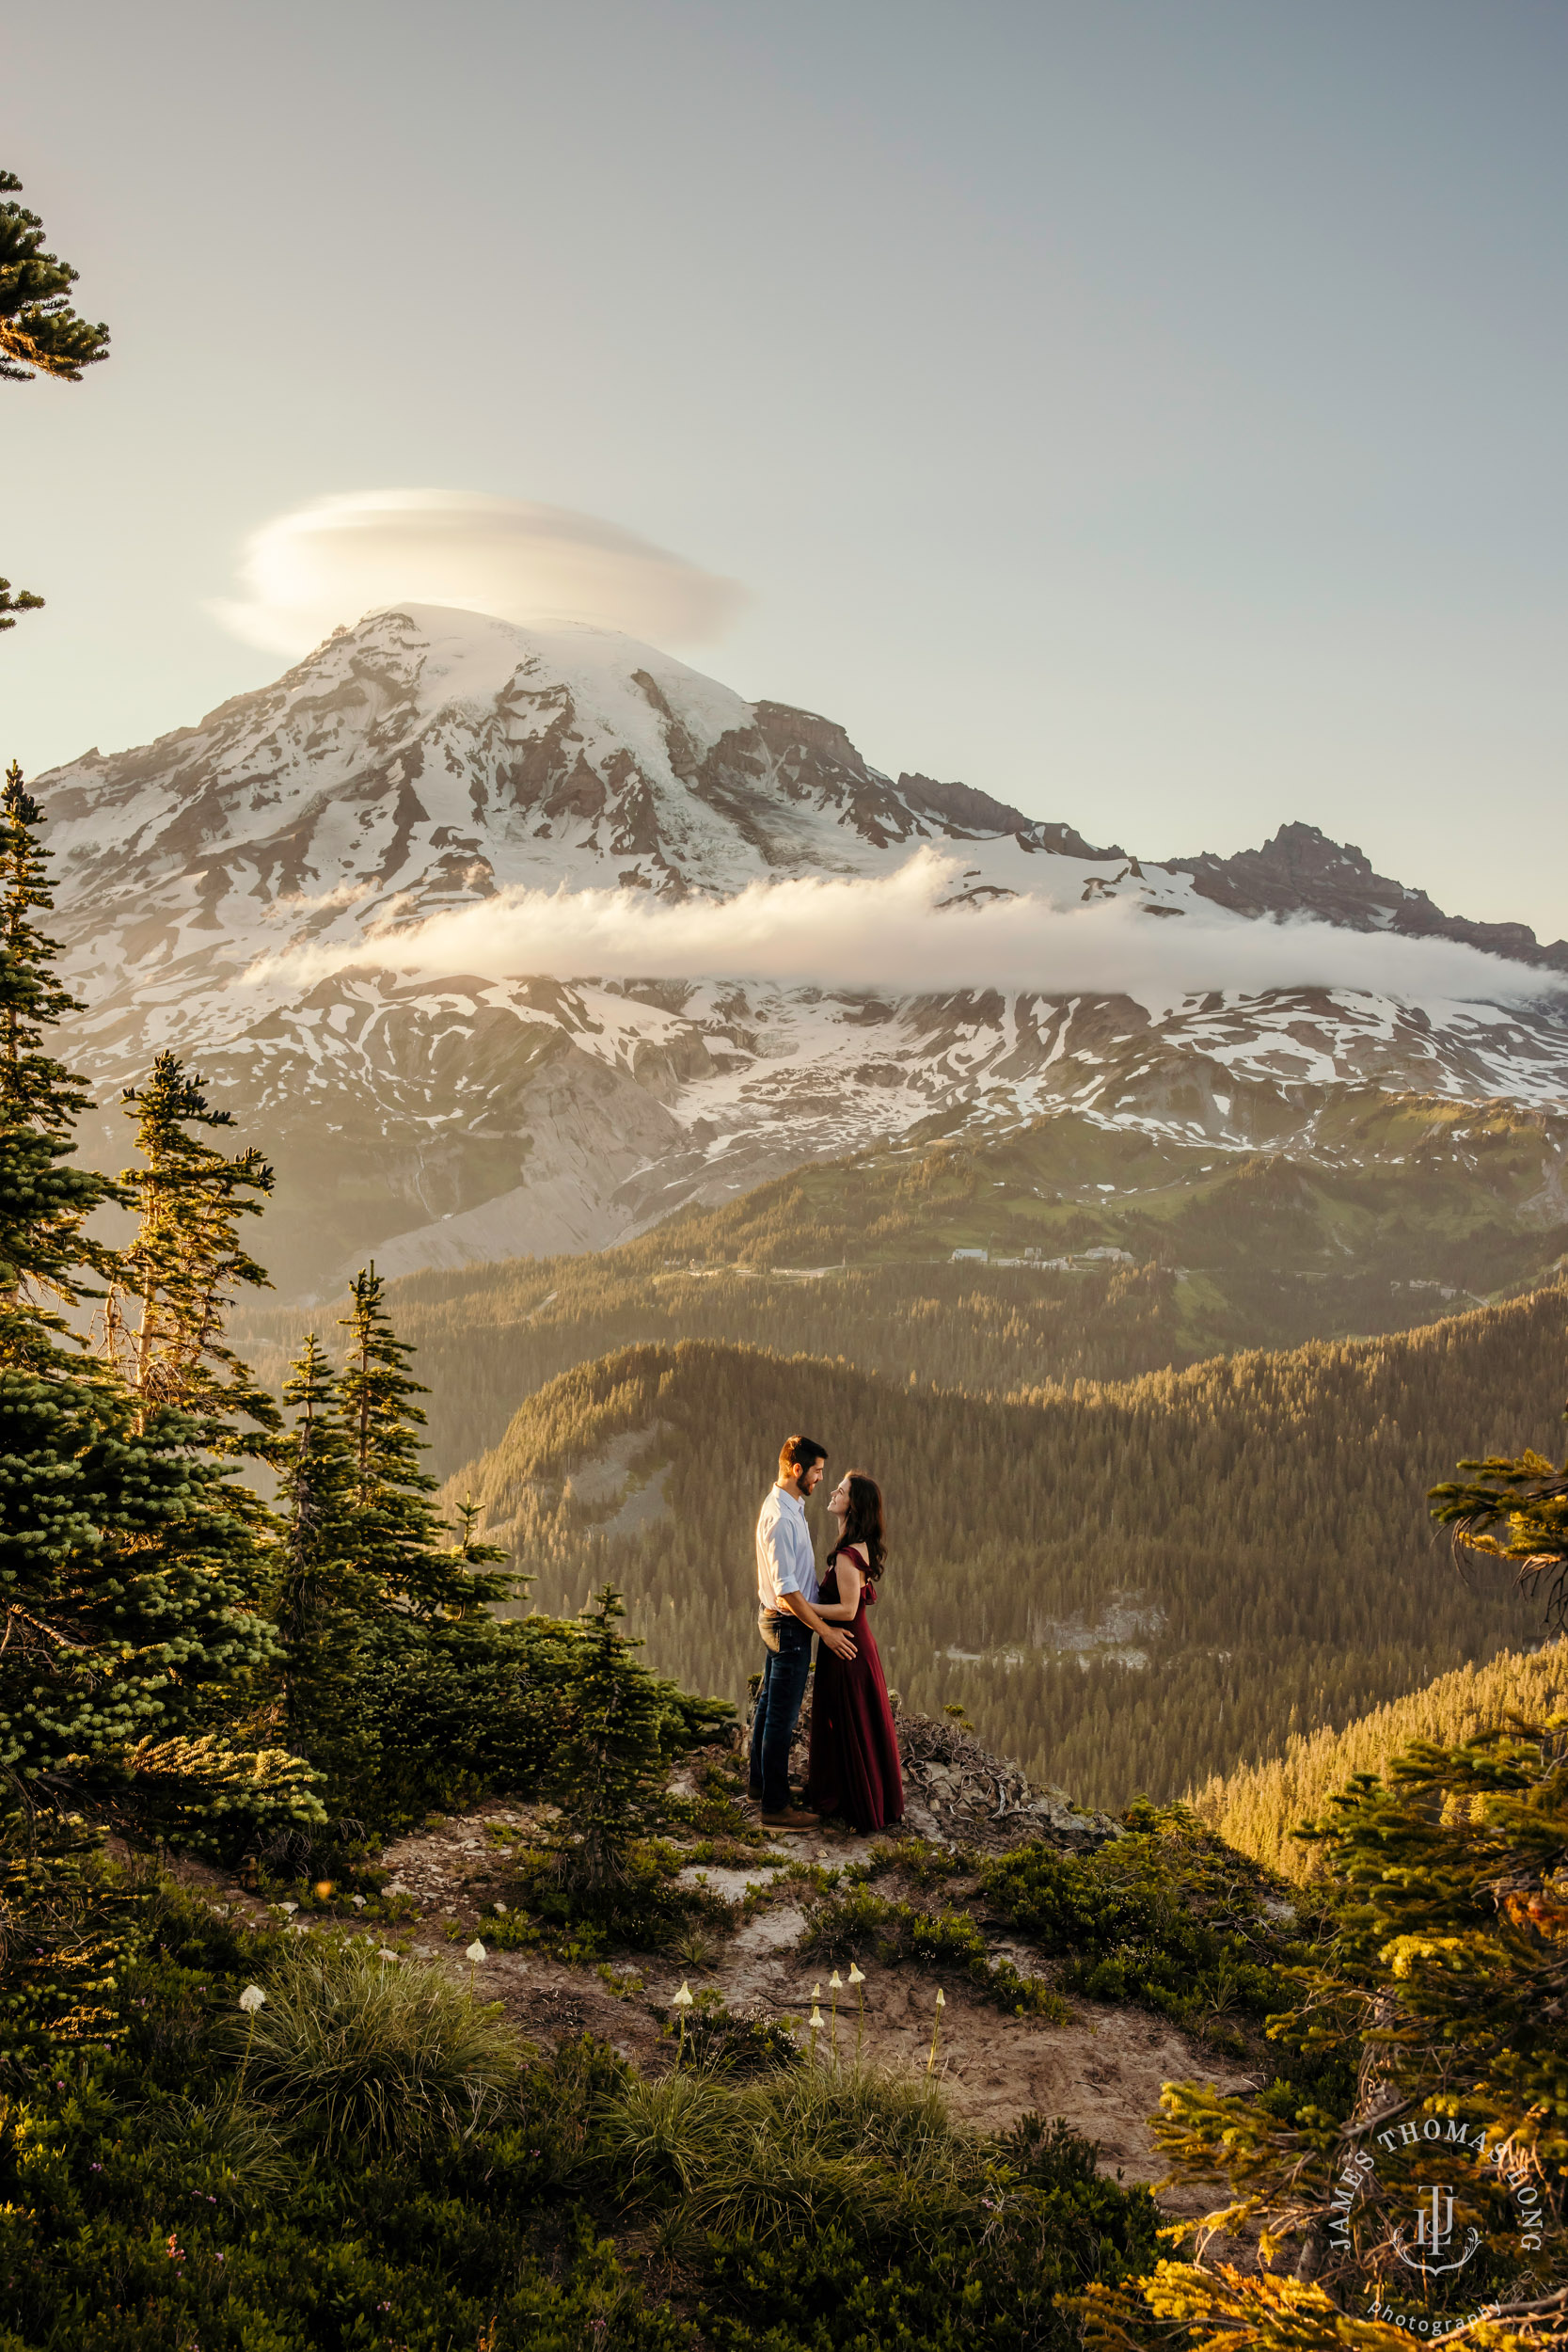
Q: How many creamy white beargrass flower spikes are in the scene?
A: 8